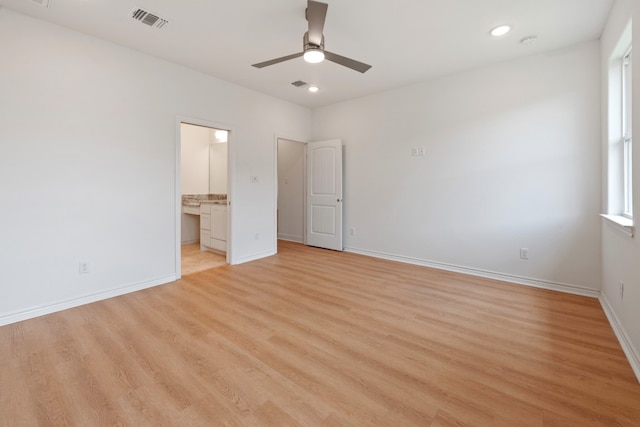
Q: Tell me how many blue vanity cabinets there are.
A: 0